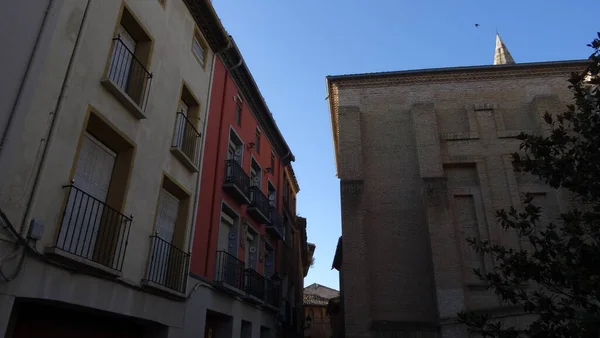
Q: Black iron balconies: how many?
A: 10